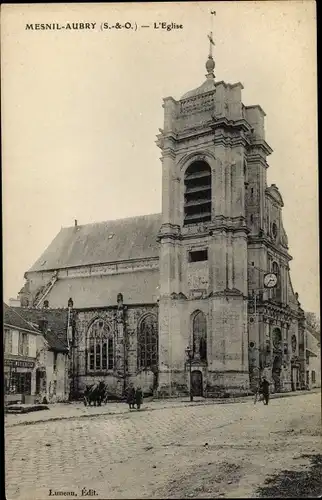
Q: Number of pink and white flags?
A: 0